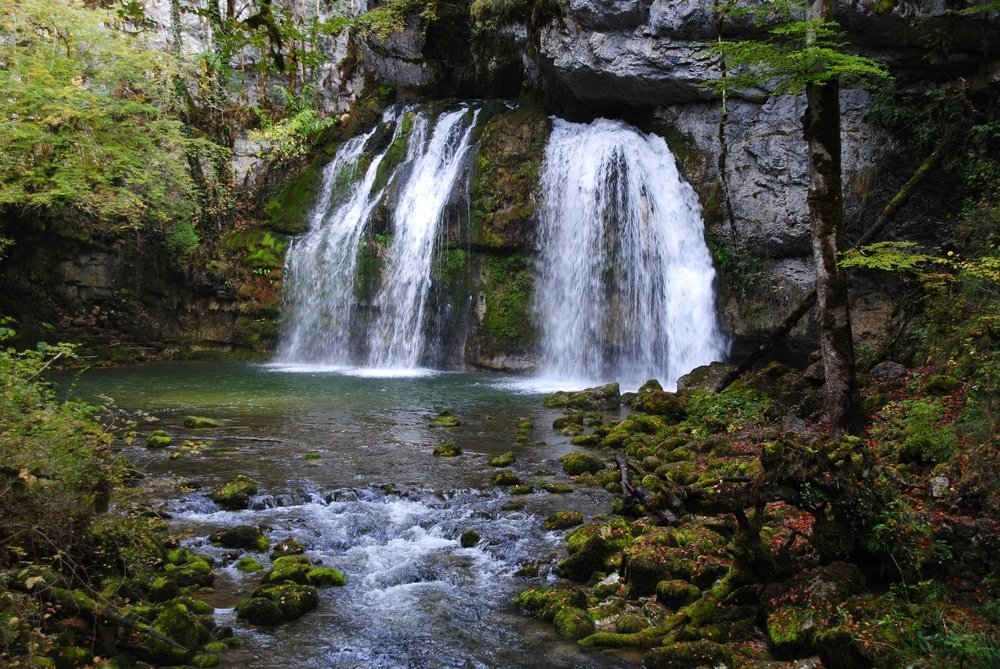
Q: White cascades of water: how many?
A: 3